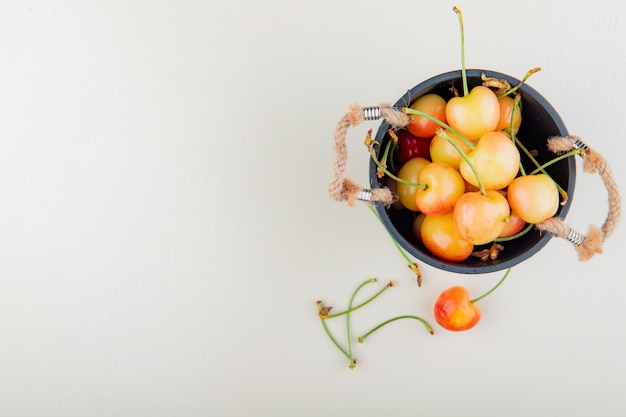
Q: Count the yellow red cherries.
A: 12